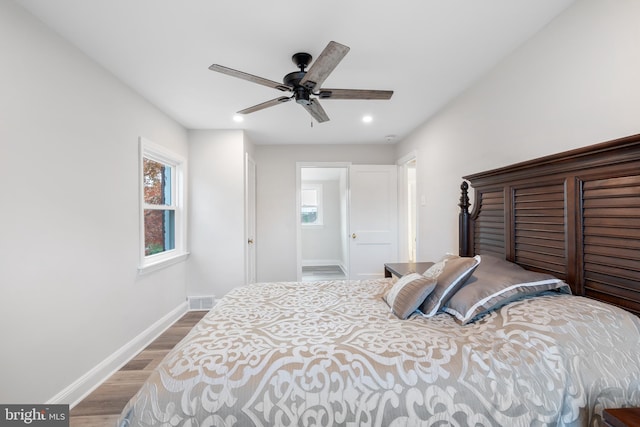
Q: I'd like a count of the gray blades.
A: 5